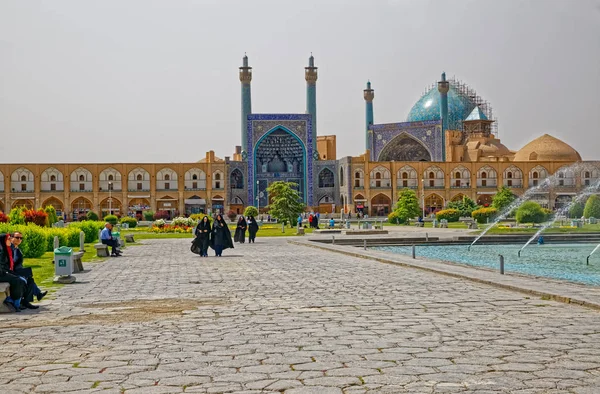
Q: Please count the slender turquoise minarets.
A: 4